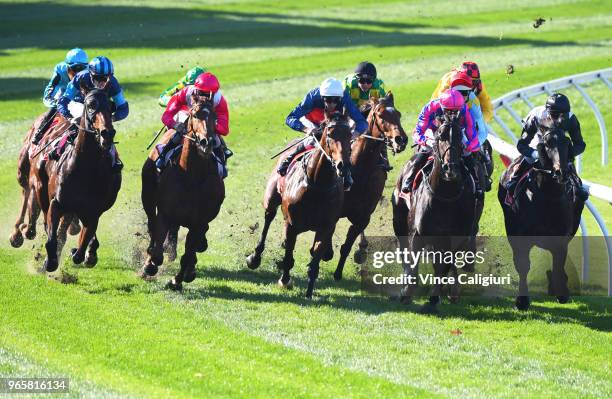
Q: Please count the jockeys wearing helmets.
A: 10